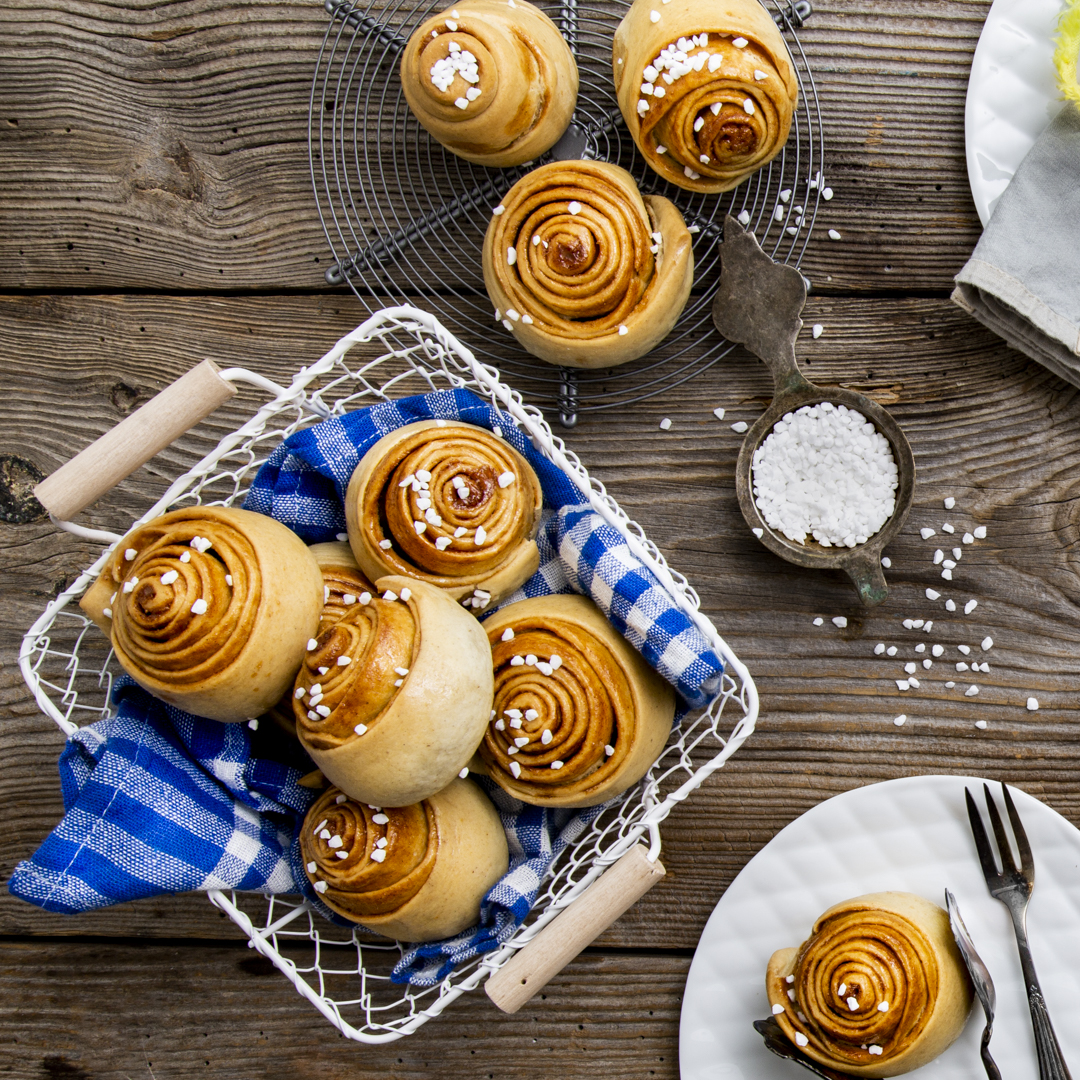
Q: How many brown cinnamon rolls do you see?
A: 10